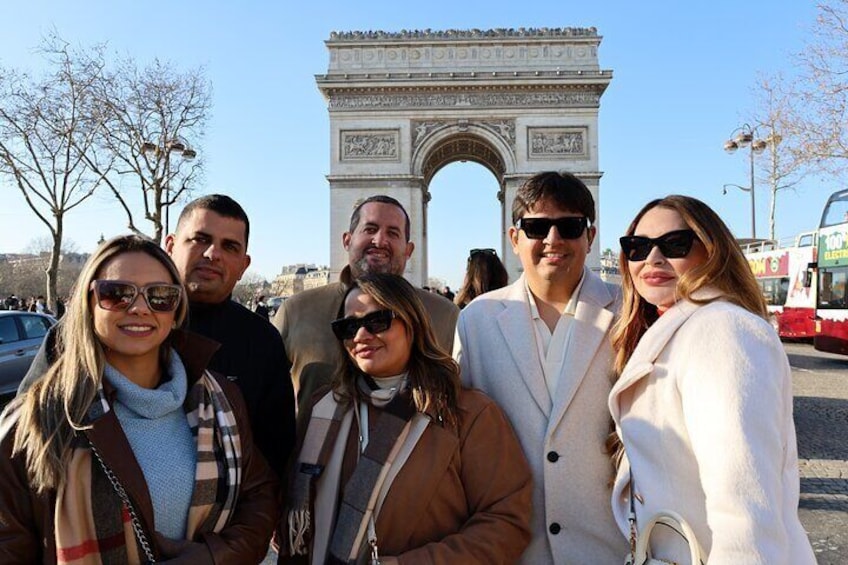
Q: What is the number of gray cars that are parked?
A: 1